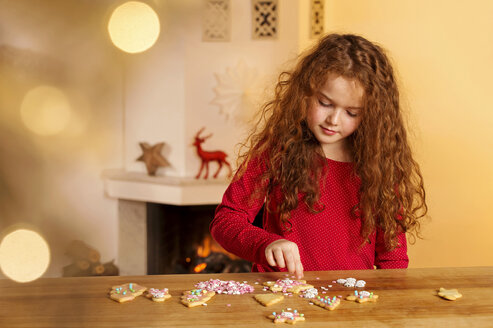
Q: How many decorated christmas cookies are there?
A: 7